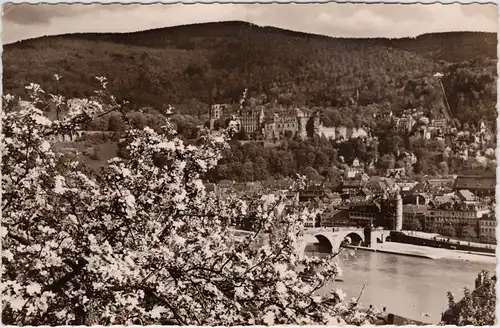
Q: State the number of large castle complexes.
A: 1